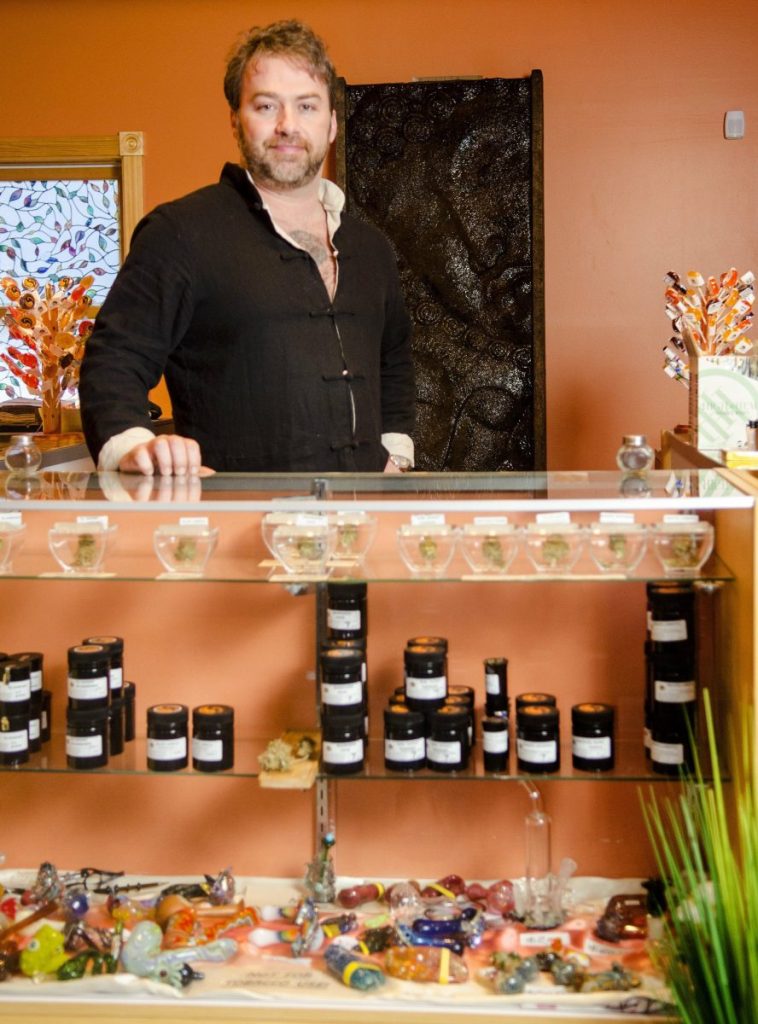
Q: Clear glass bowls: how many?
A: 11